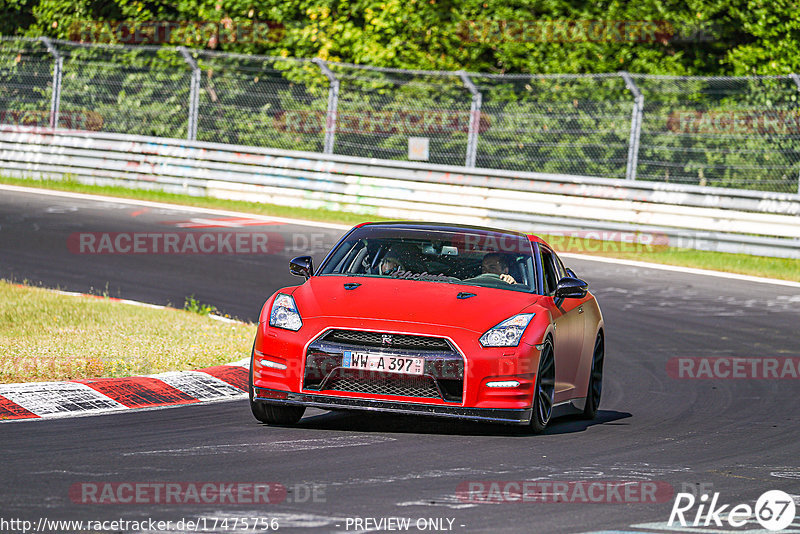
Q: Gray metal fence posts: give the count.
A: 6